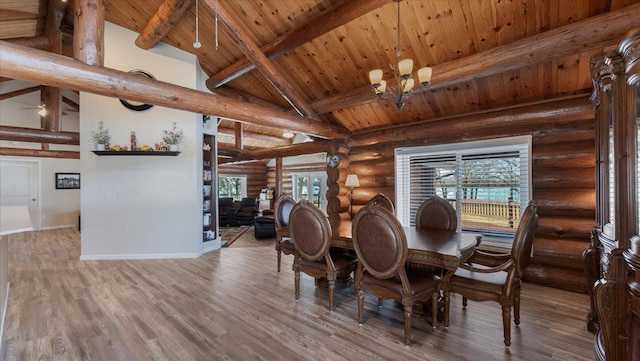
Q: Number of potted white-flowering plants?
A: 2